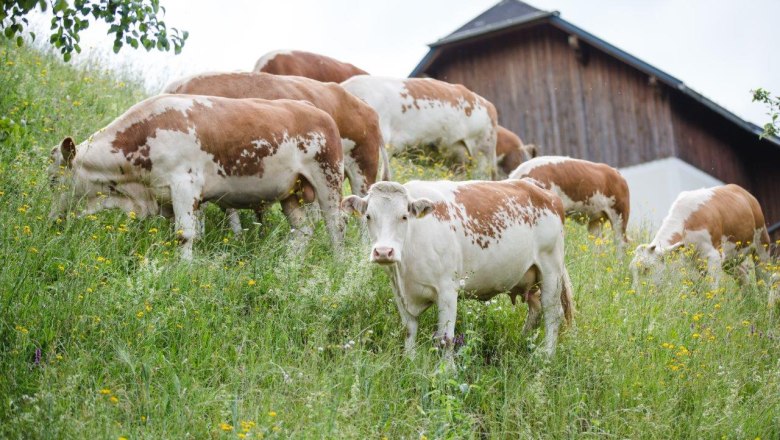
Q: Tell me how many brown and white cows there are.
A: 8